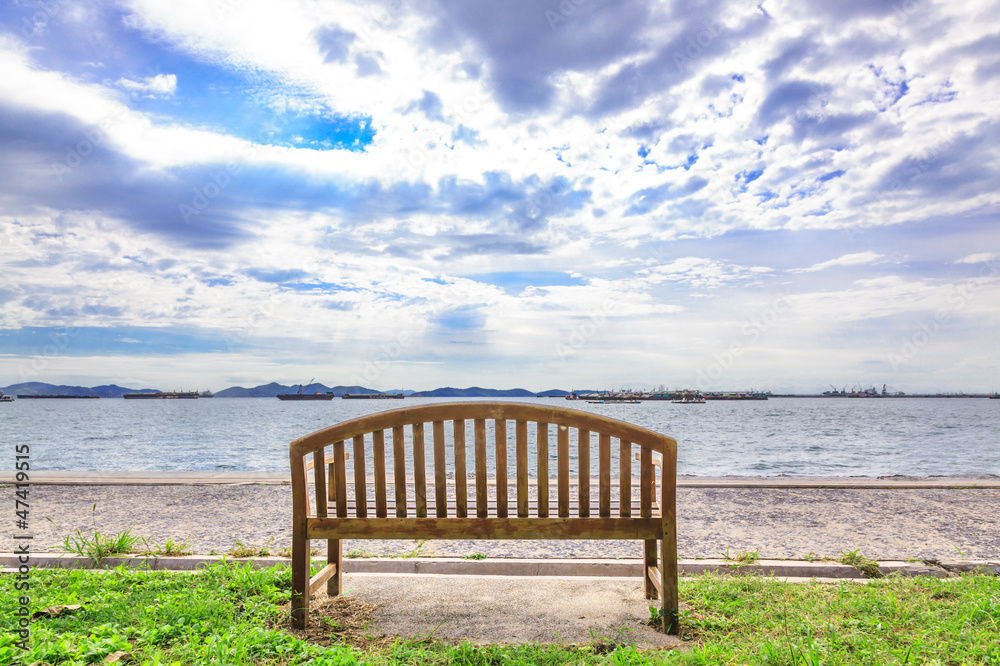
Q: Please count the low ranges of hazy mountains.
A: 3